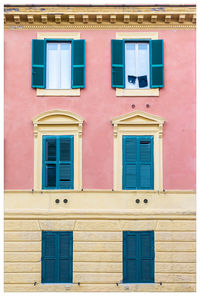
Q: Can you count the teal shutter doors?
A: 12